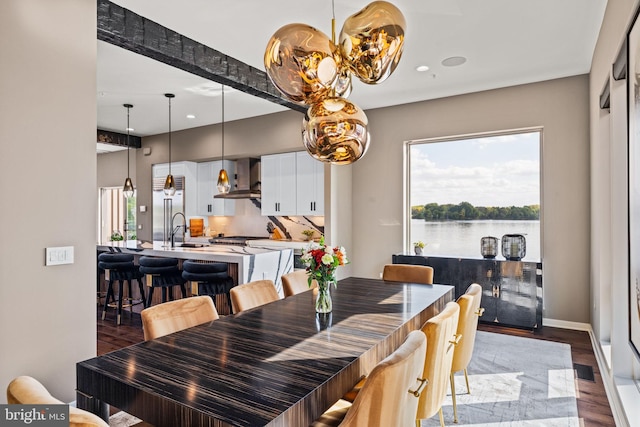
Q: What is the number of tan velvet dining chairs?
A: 8